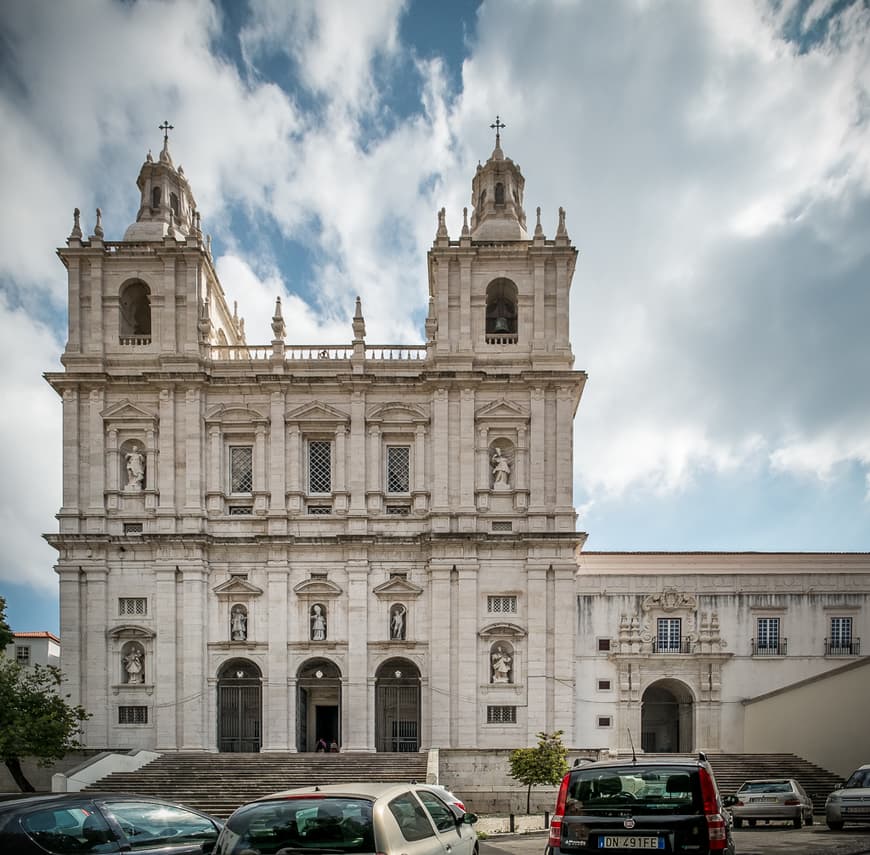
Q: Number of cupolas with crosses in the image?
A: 2